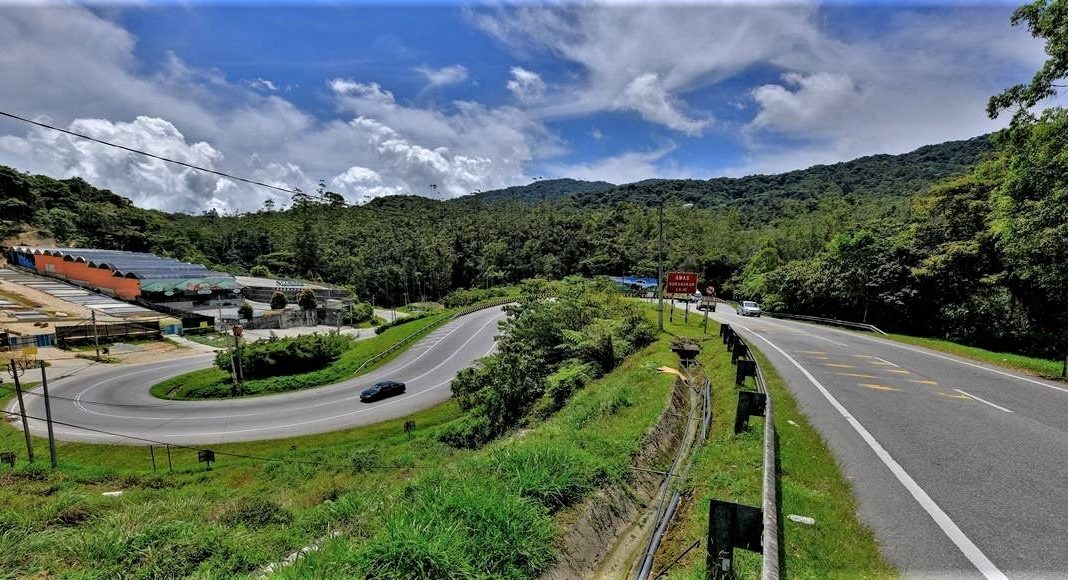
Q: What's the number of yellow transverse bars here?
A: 10